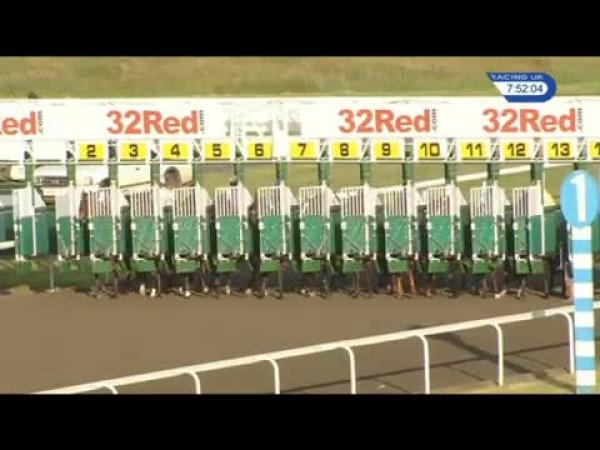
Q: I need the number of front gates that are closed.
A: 11